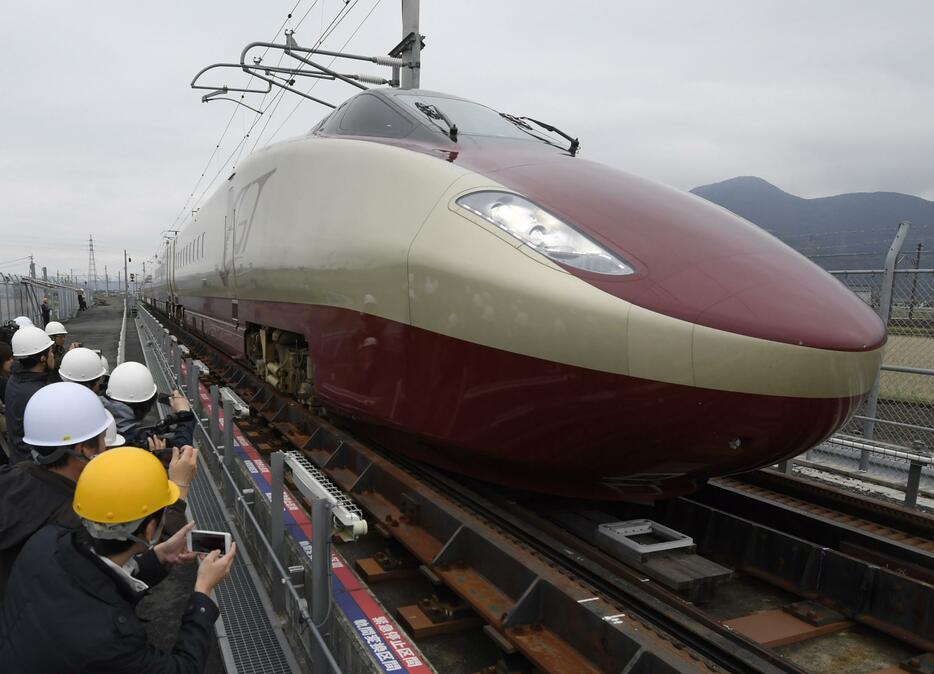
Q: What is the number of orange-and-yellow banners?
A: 0